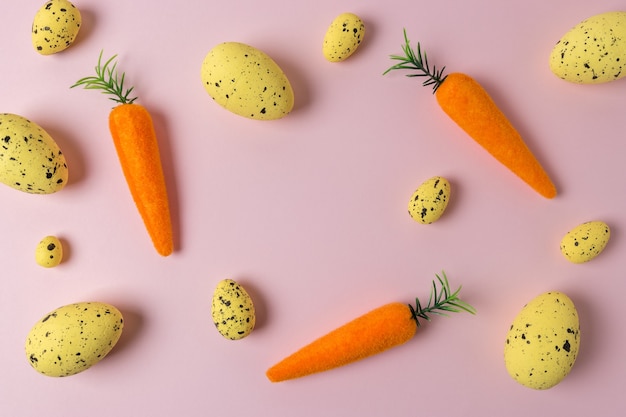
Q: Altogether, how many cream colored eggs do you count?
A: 11